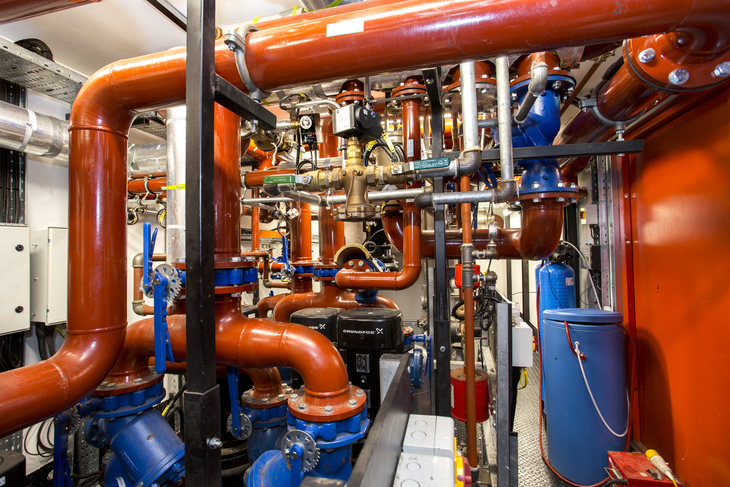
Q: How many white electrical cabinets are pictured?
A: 2